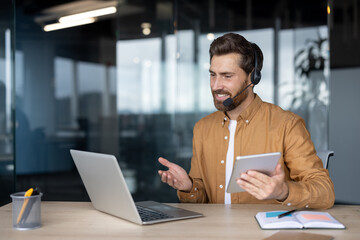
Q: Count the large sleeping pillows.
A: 0